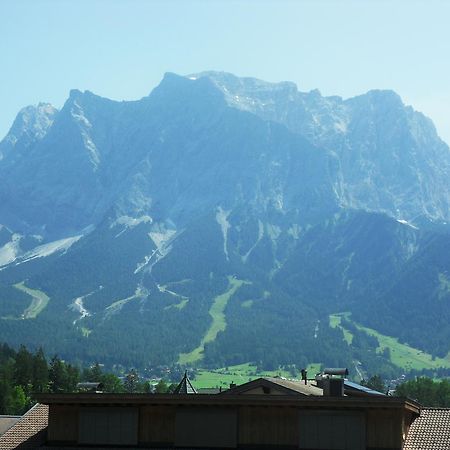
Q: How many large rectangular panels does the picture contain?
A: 3